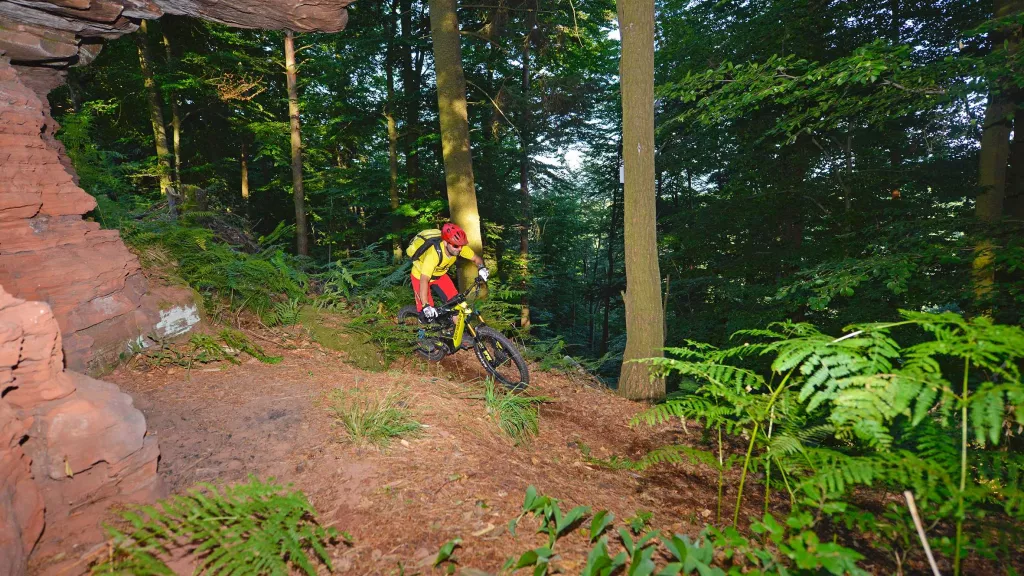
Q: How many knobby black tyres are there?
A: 2